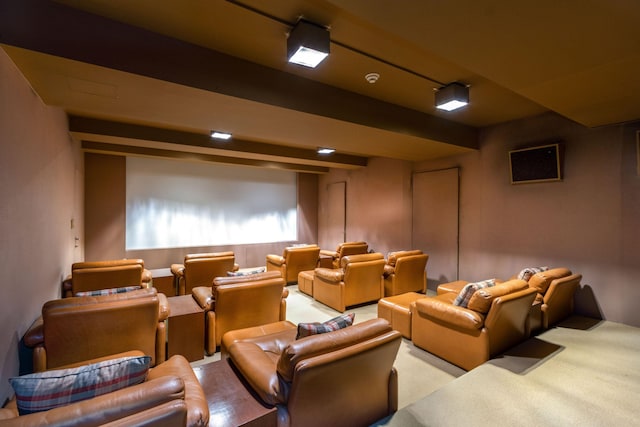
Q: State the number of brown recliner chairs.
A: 12